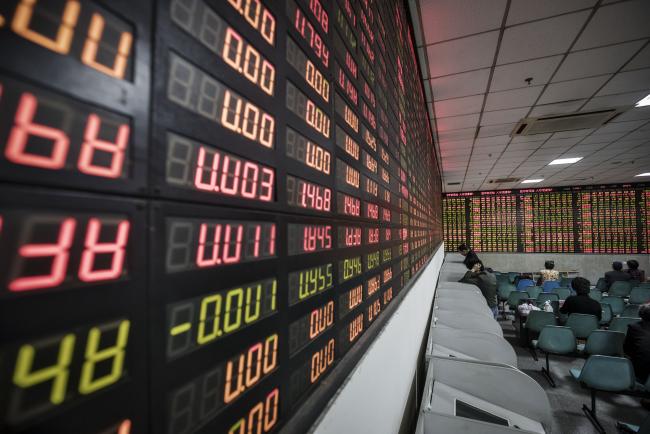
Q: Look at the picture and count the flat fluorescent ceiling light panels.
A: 4